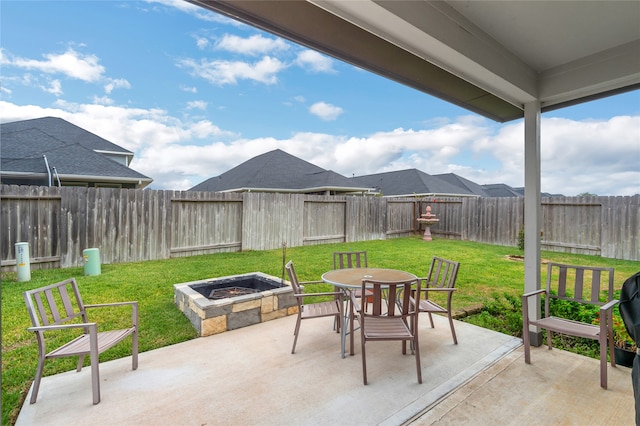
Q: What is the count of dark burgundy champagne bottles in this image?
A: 0